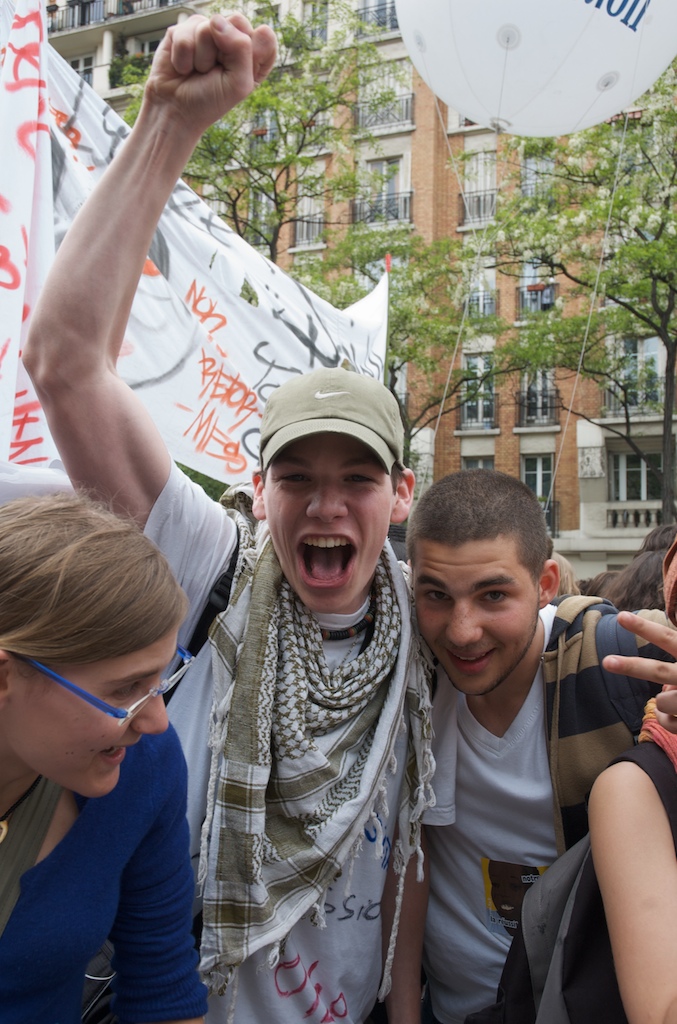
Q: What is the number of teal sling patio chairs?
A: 0